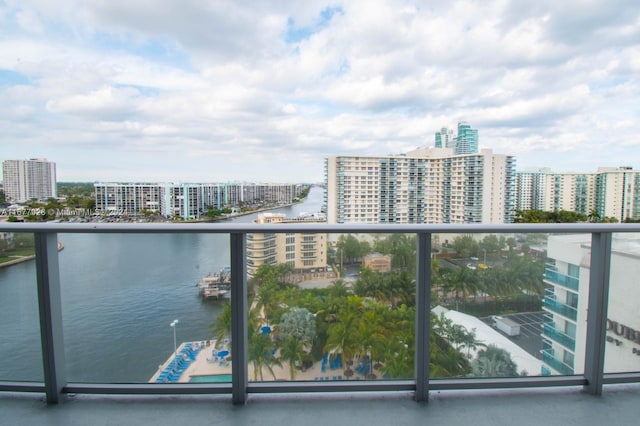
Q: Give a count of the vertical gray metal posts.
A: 4